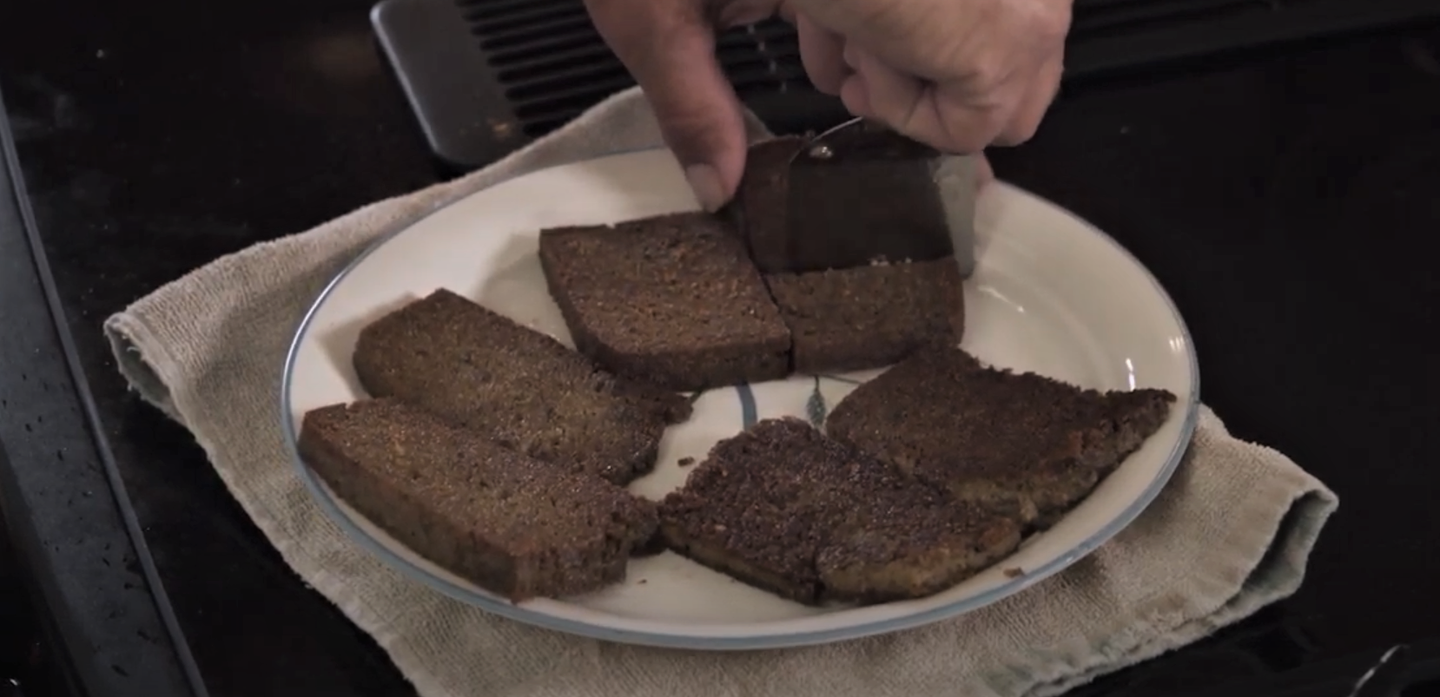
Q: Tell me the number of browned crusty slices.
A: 6